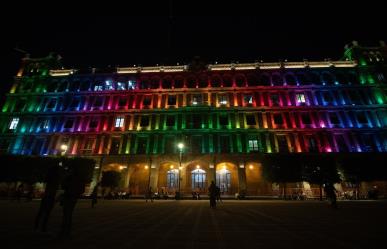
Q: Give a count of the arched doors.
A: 3